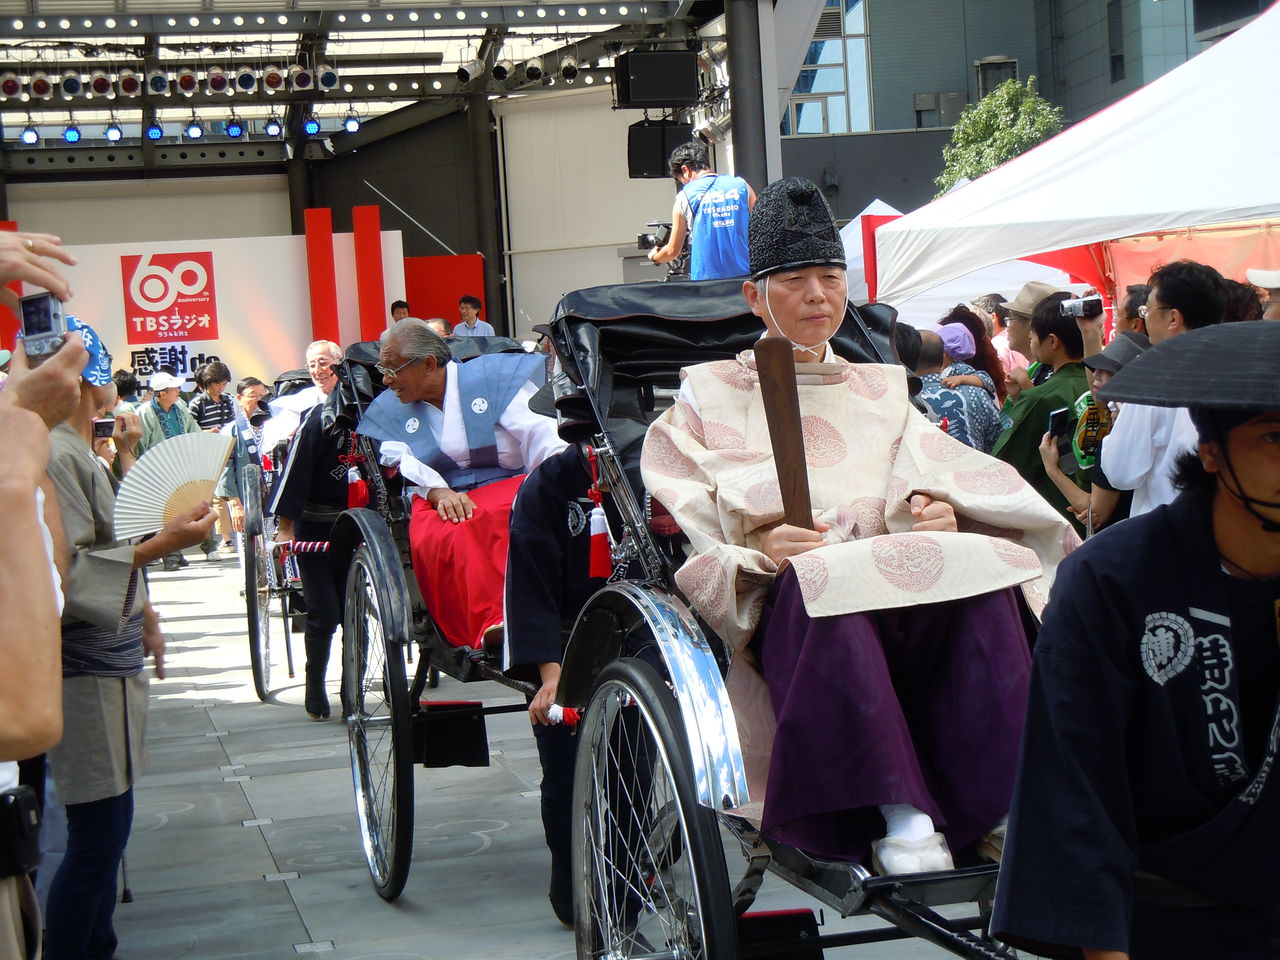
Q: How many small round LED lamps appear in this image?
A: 9